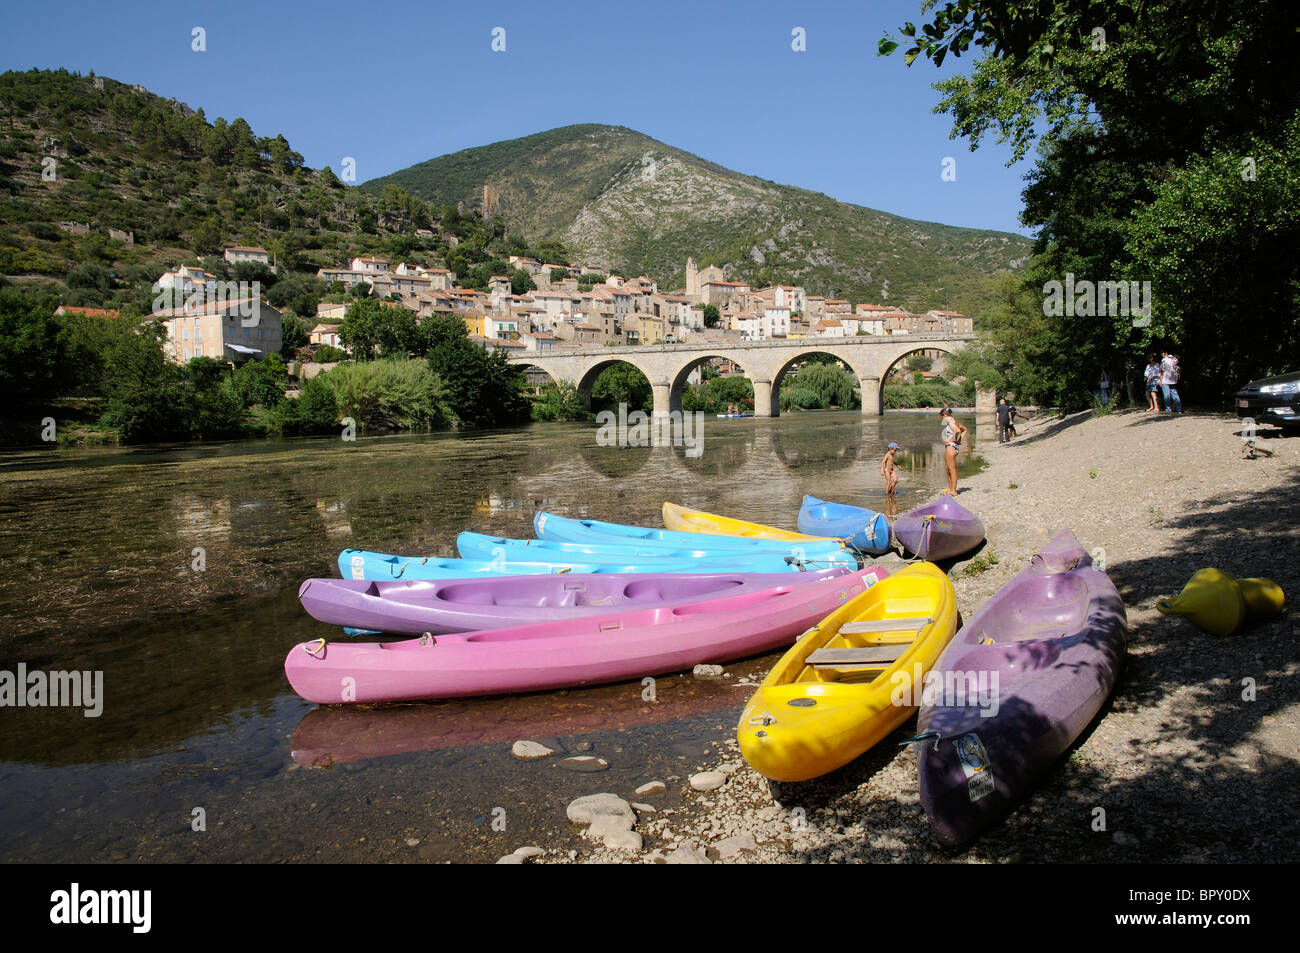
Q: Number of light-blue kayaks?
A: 3